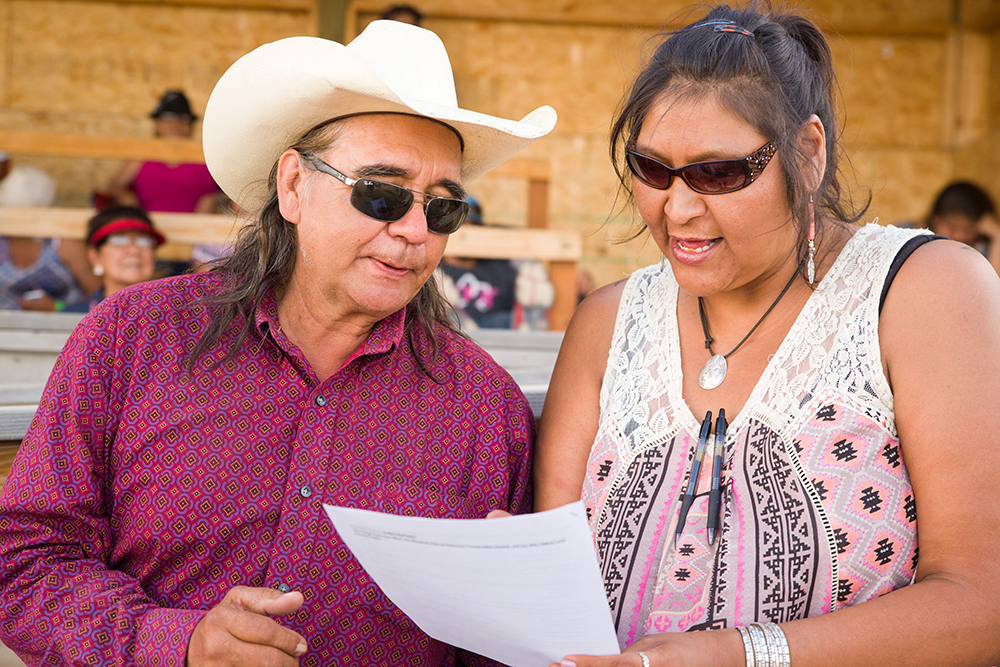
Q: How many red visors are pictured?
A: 1